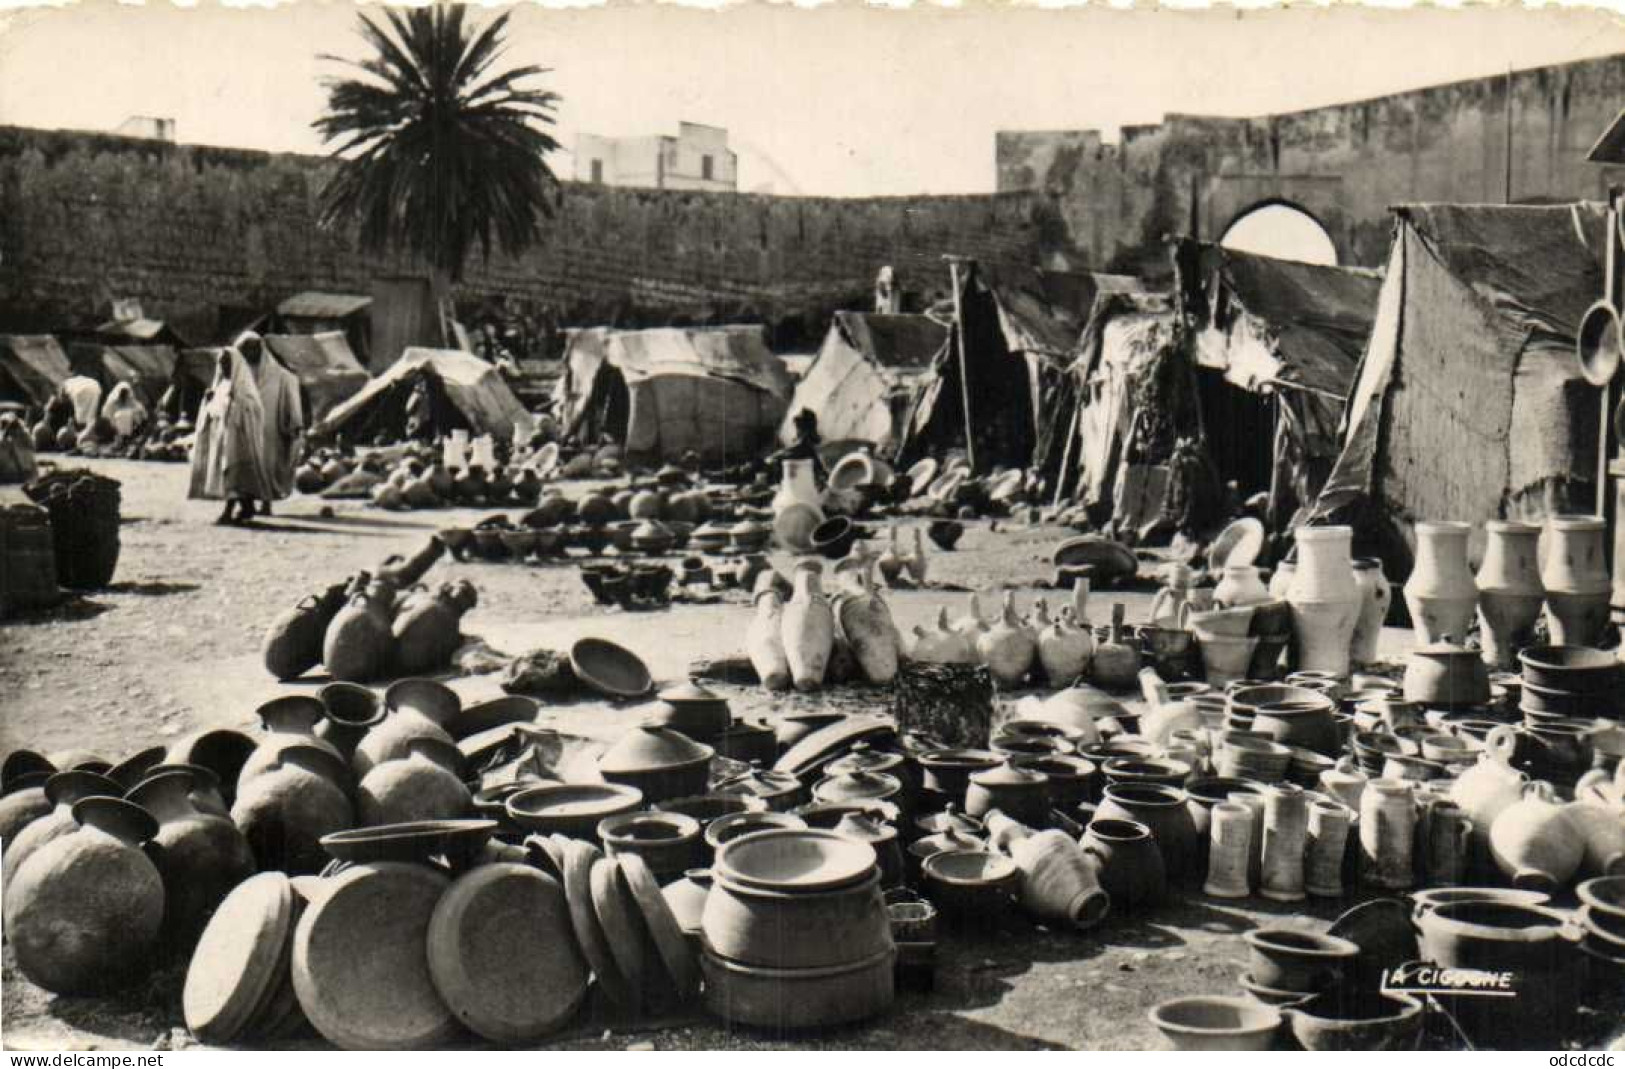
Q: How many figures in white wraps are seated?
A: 2